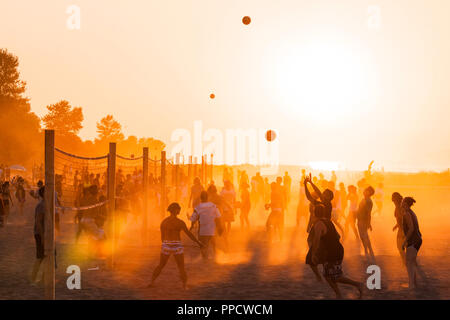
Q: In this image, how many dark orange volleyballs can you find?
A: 3